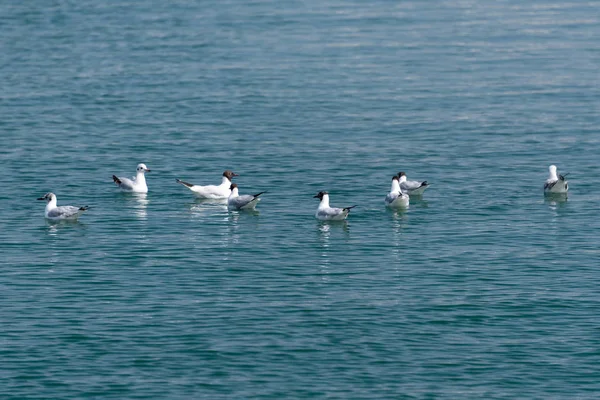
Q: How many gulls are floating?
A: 8